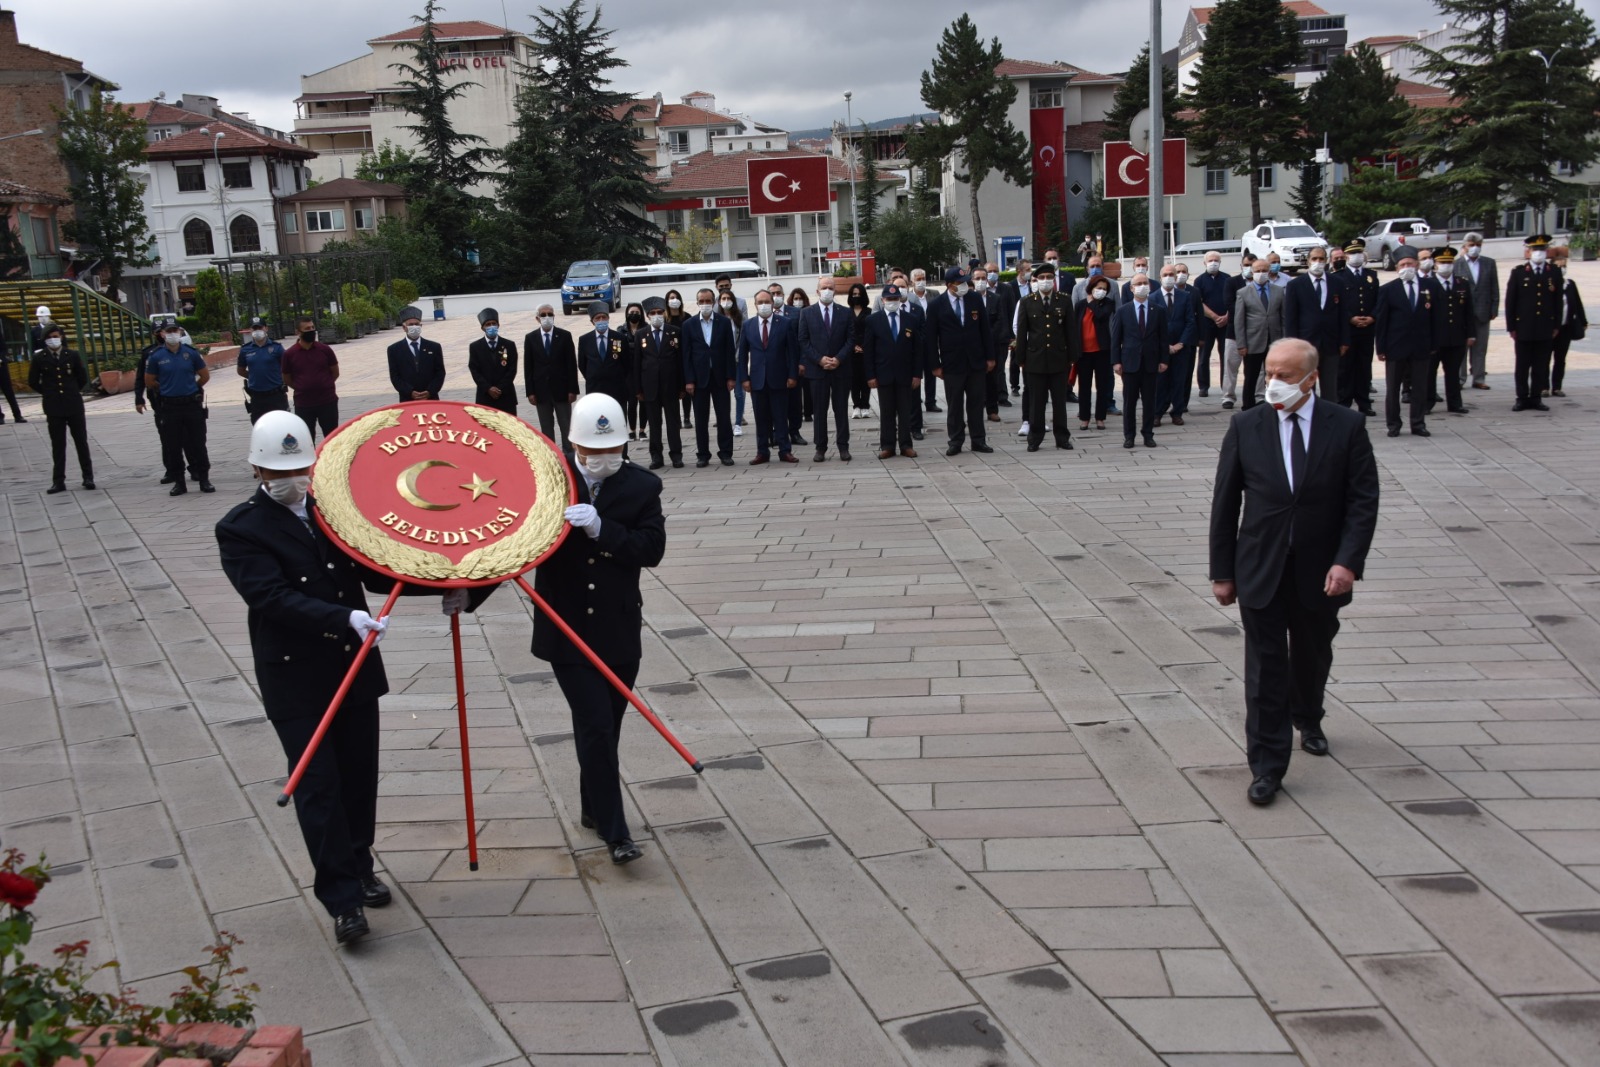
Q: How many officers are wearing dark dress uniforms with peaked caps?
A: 3